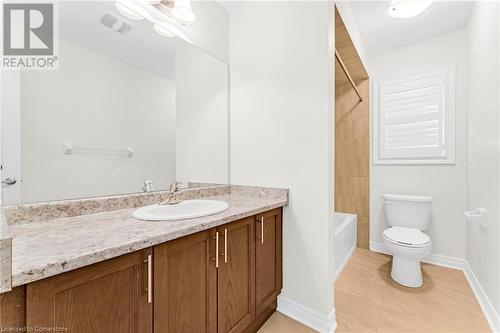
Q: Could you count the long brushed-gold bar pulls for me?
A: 4